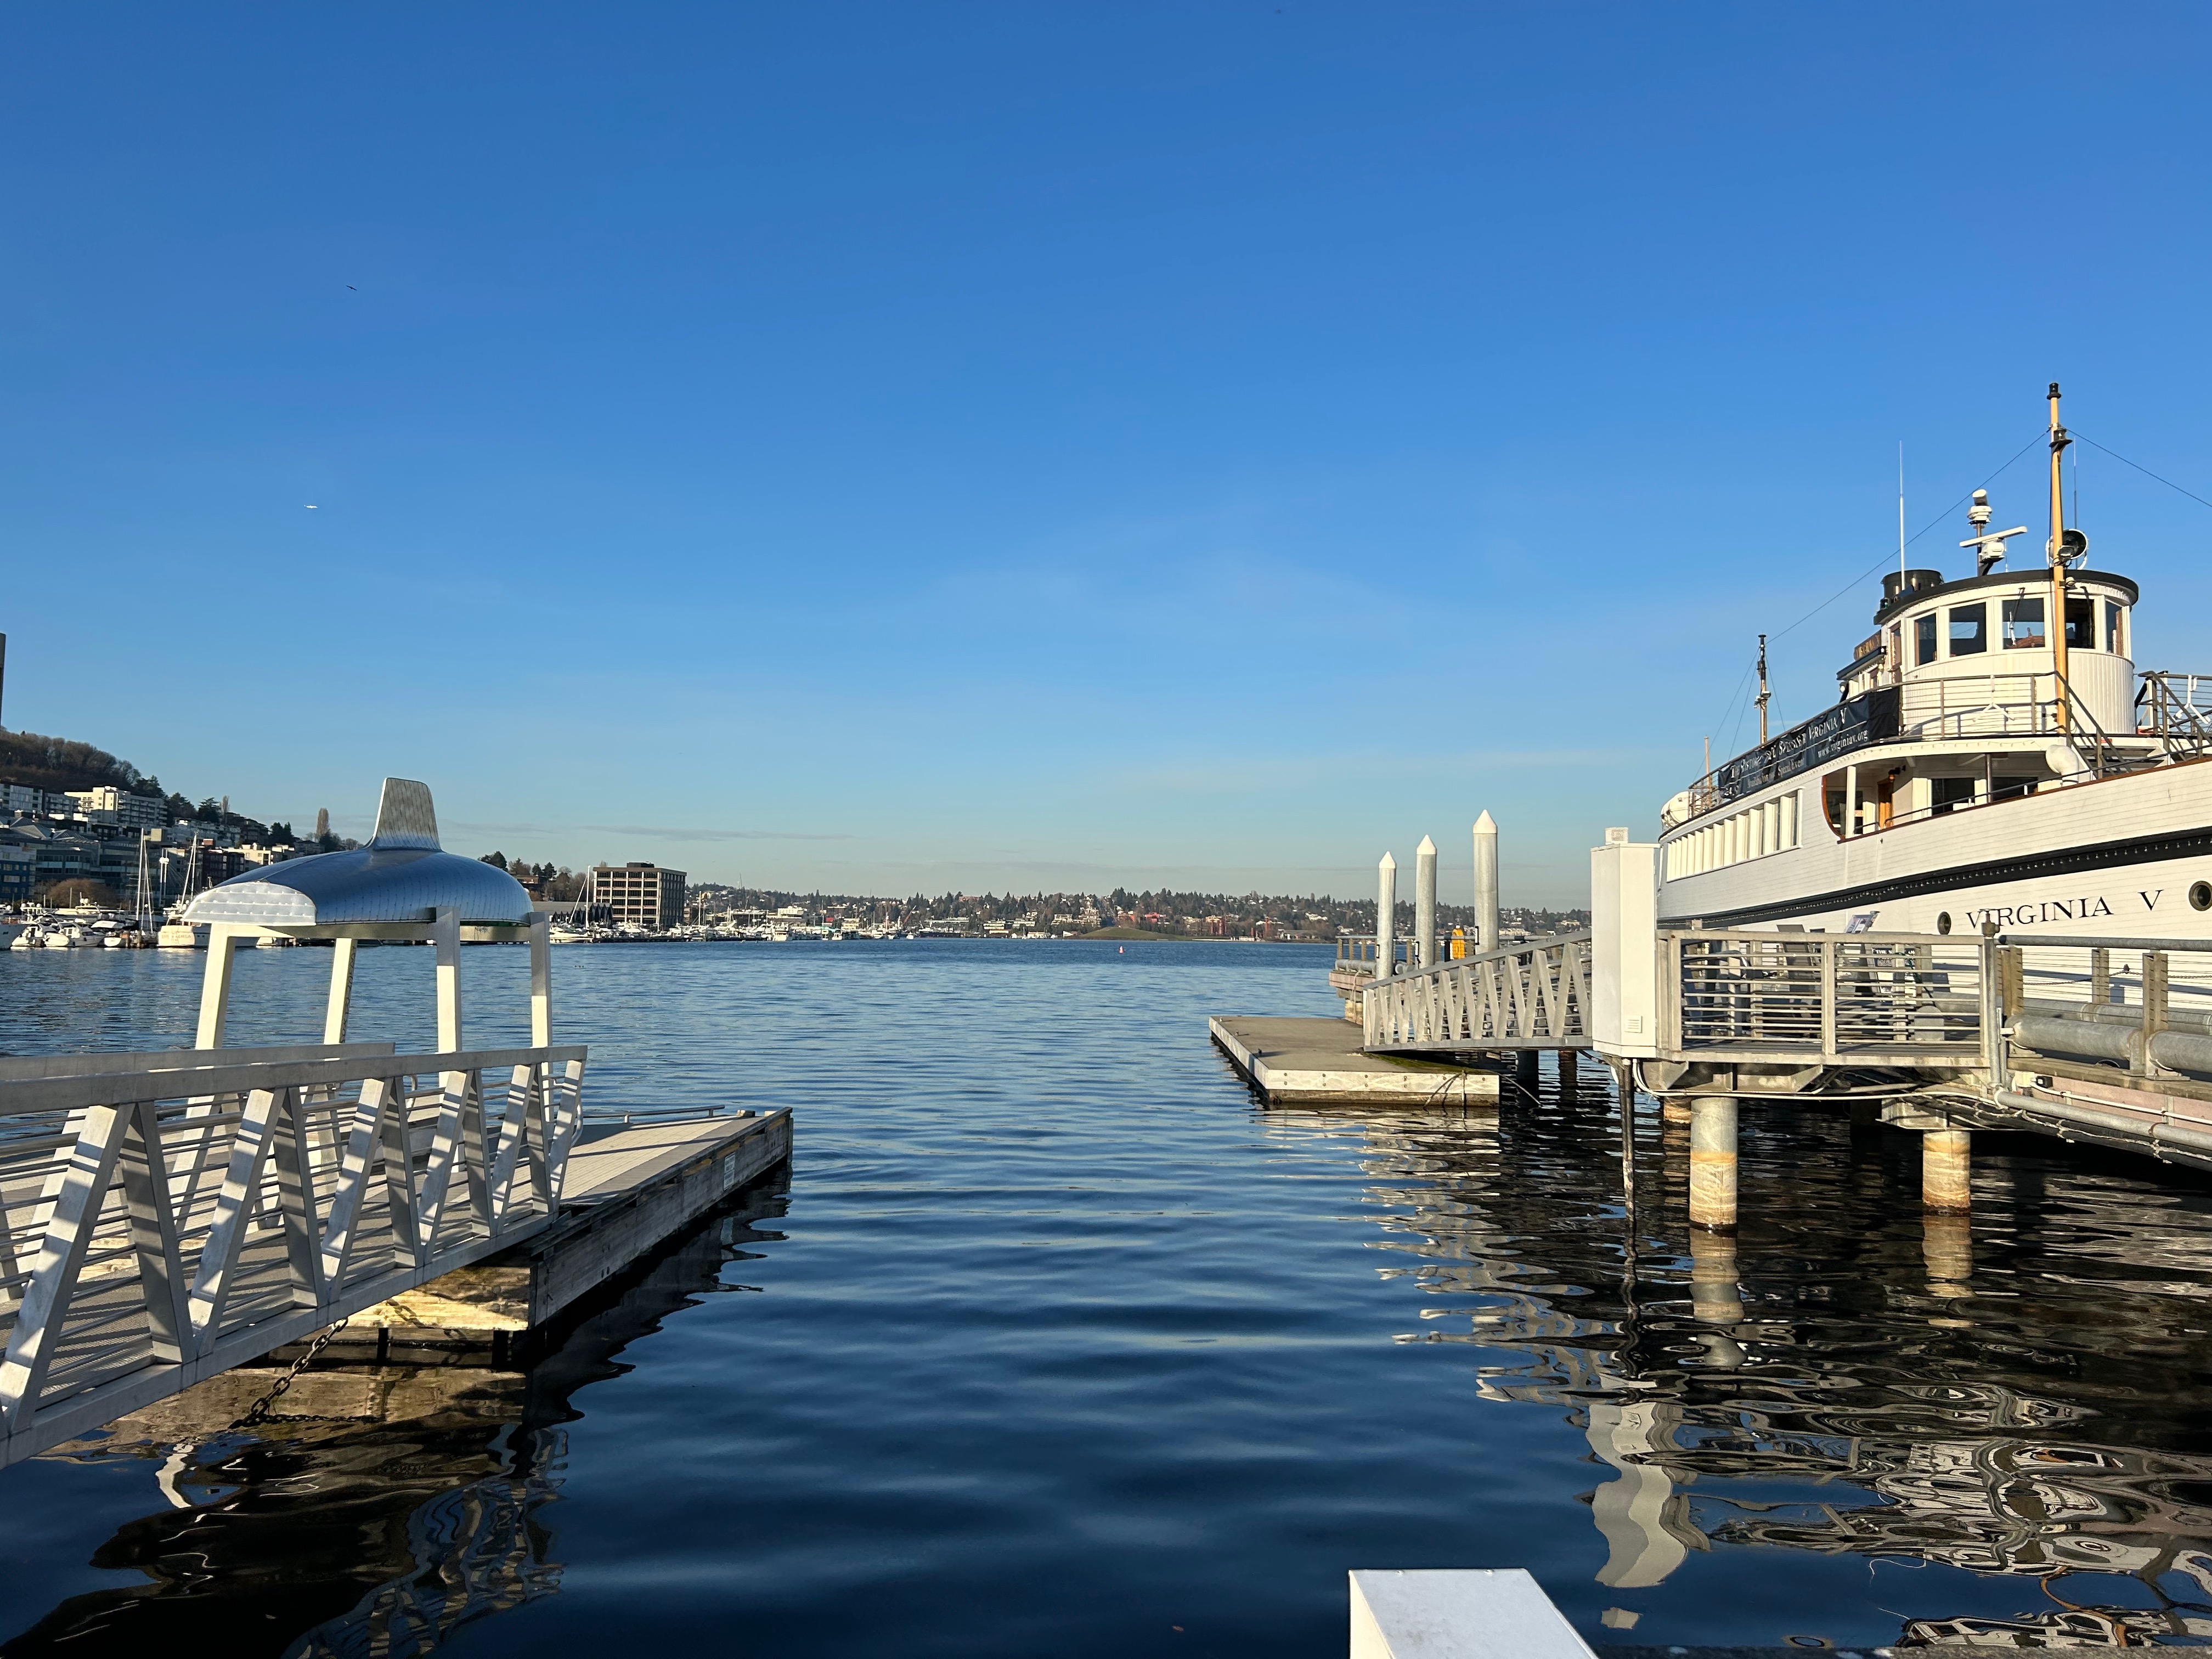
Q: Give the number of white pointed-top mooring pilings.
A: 3